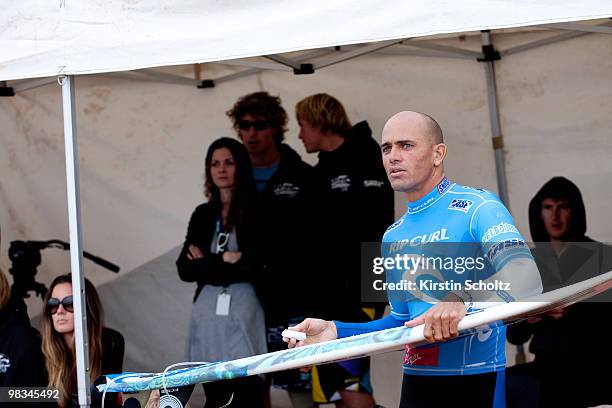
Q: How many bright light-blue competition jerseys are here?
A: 1